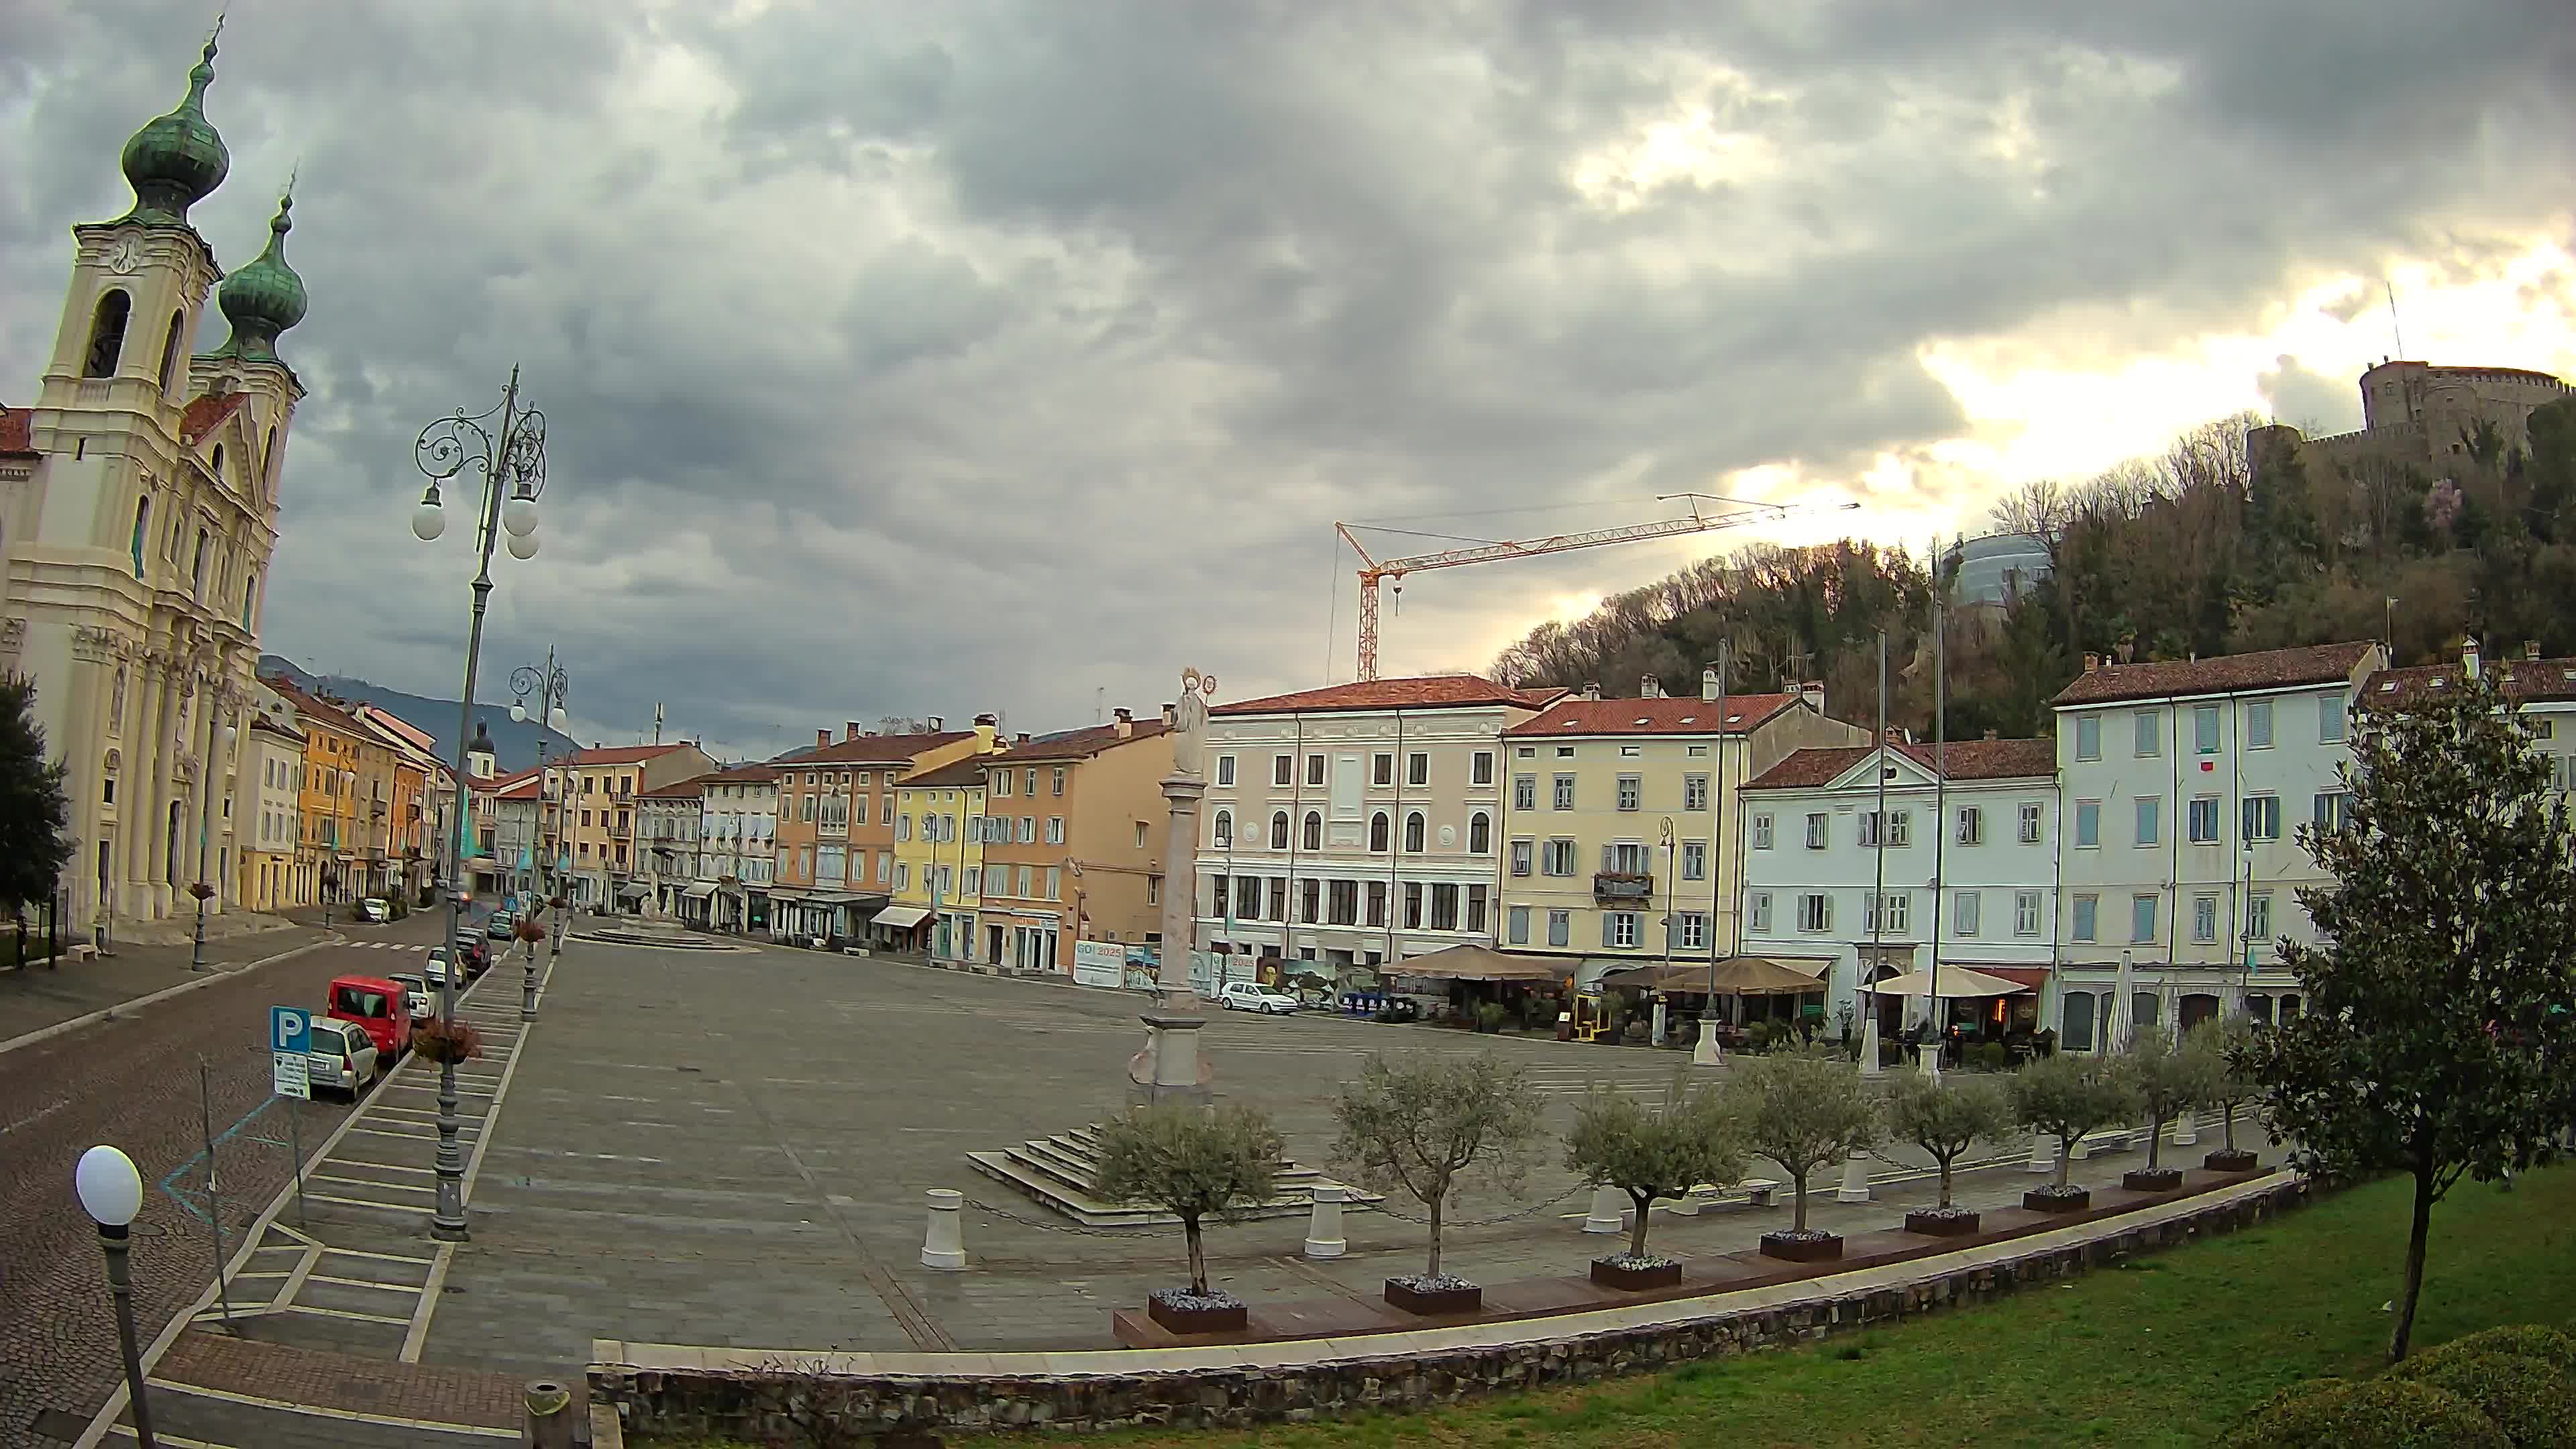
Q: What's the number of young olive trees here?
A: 8